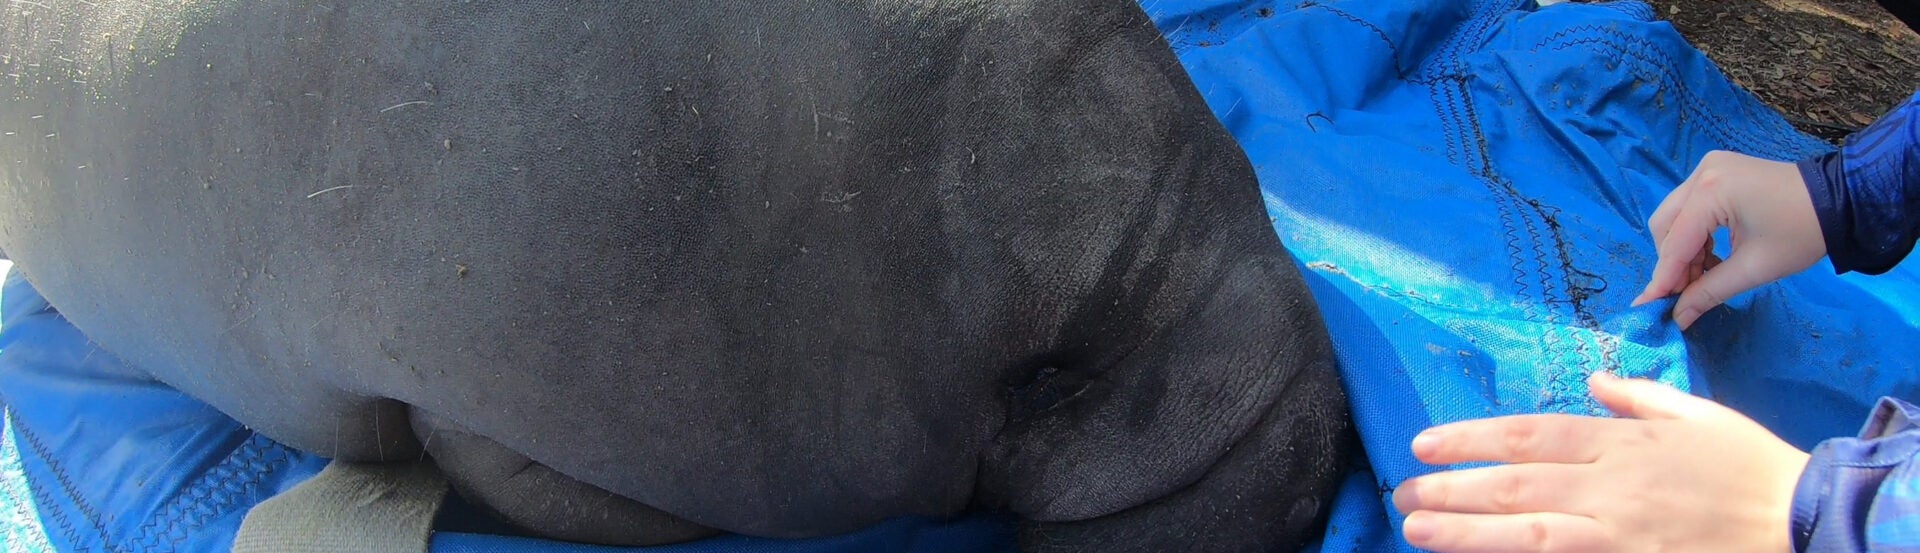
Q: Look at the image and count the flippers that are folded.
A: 1